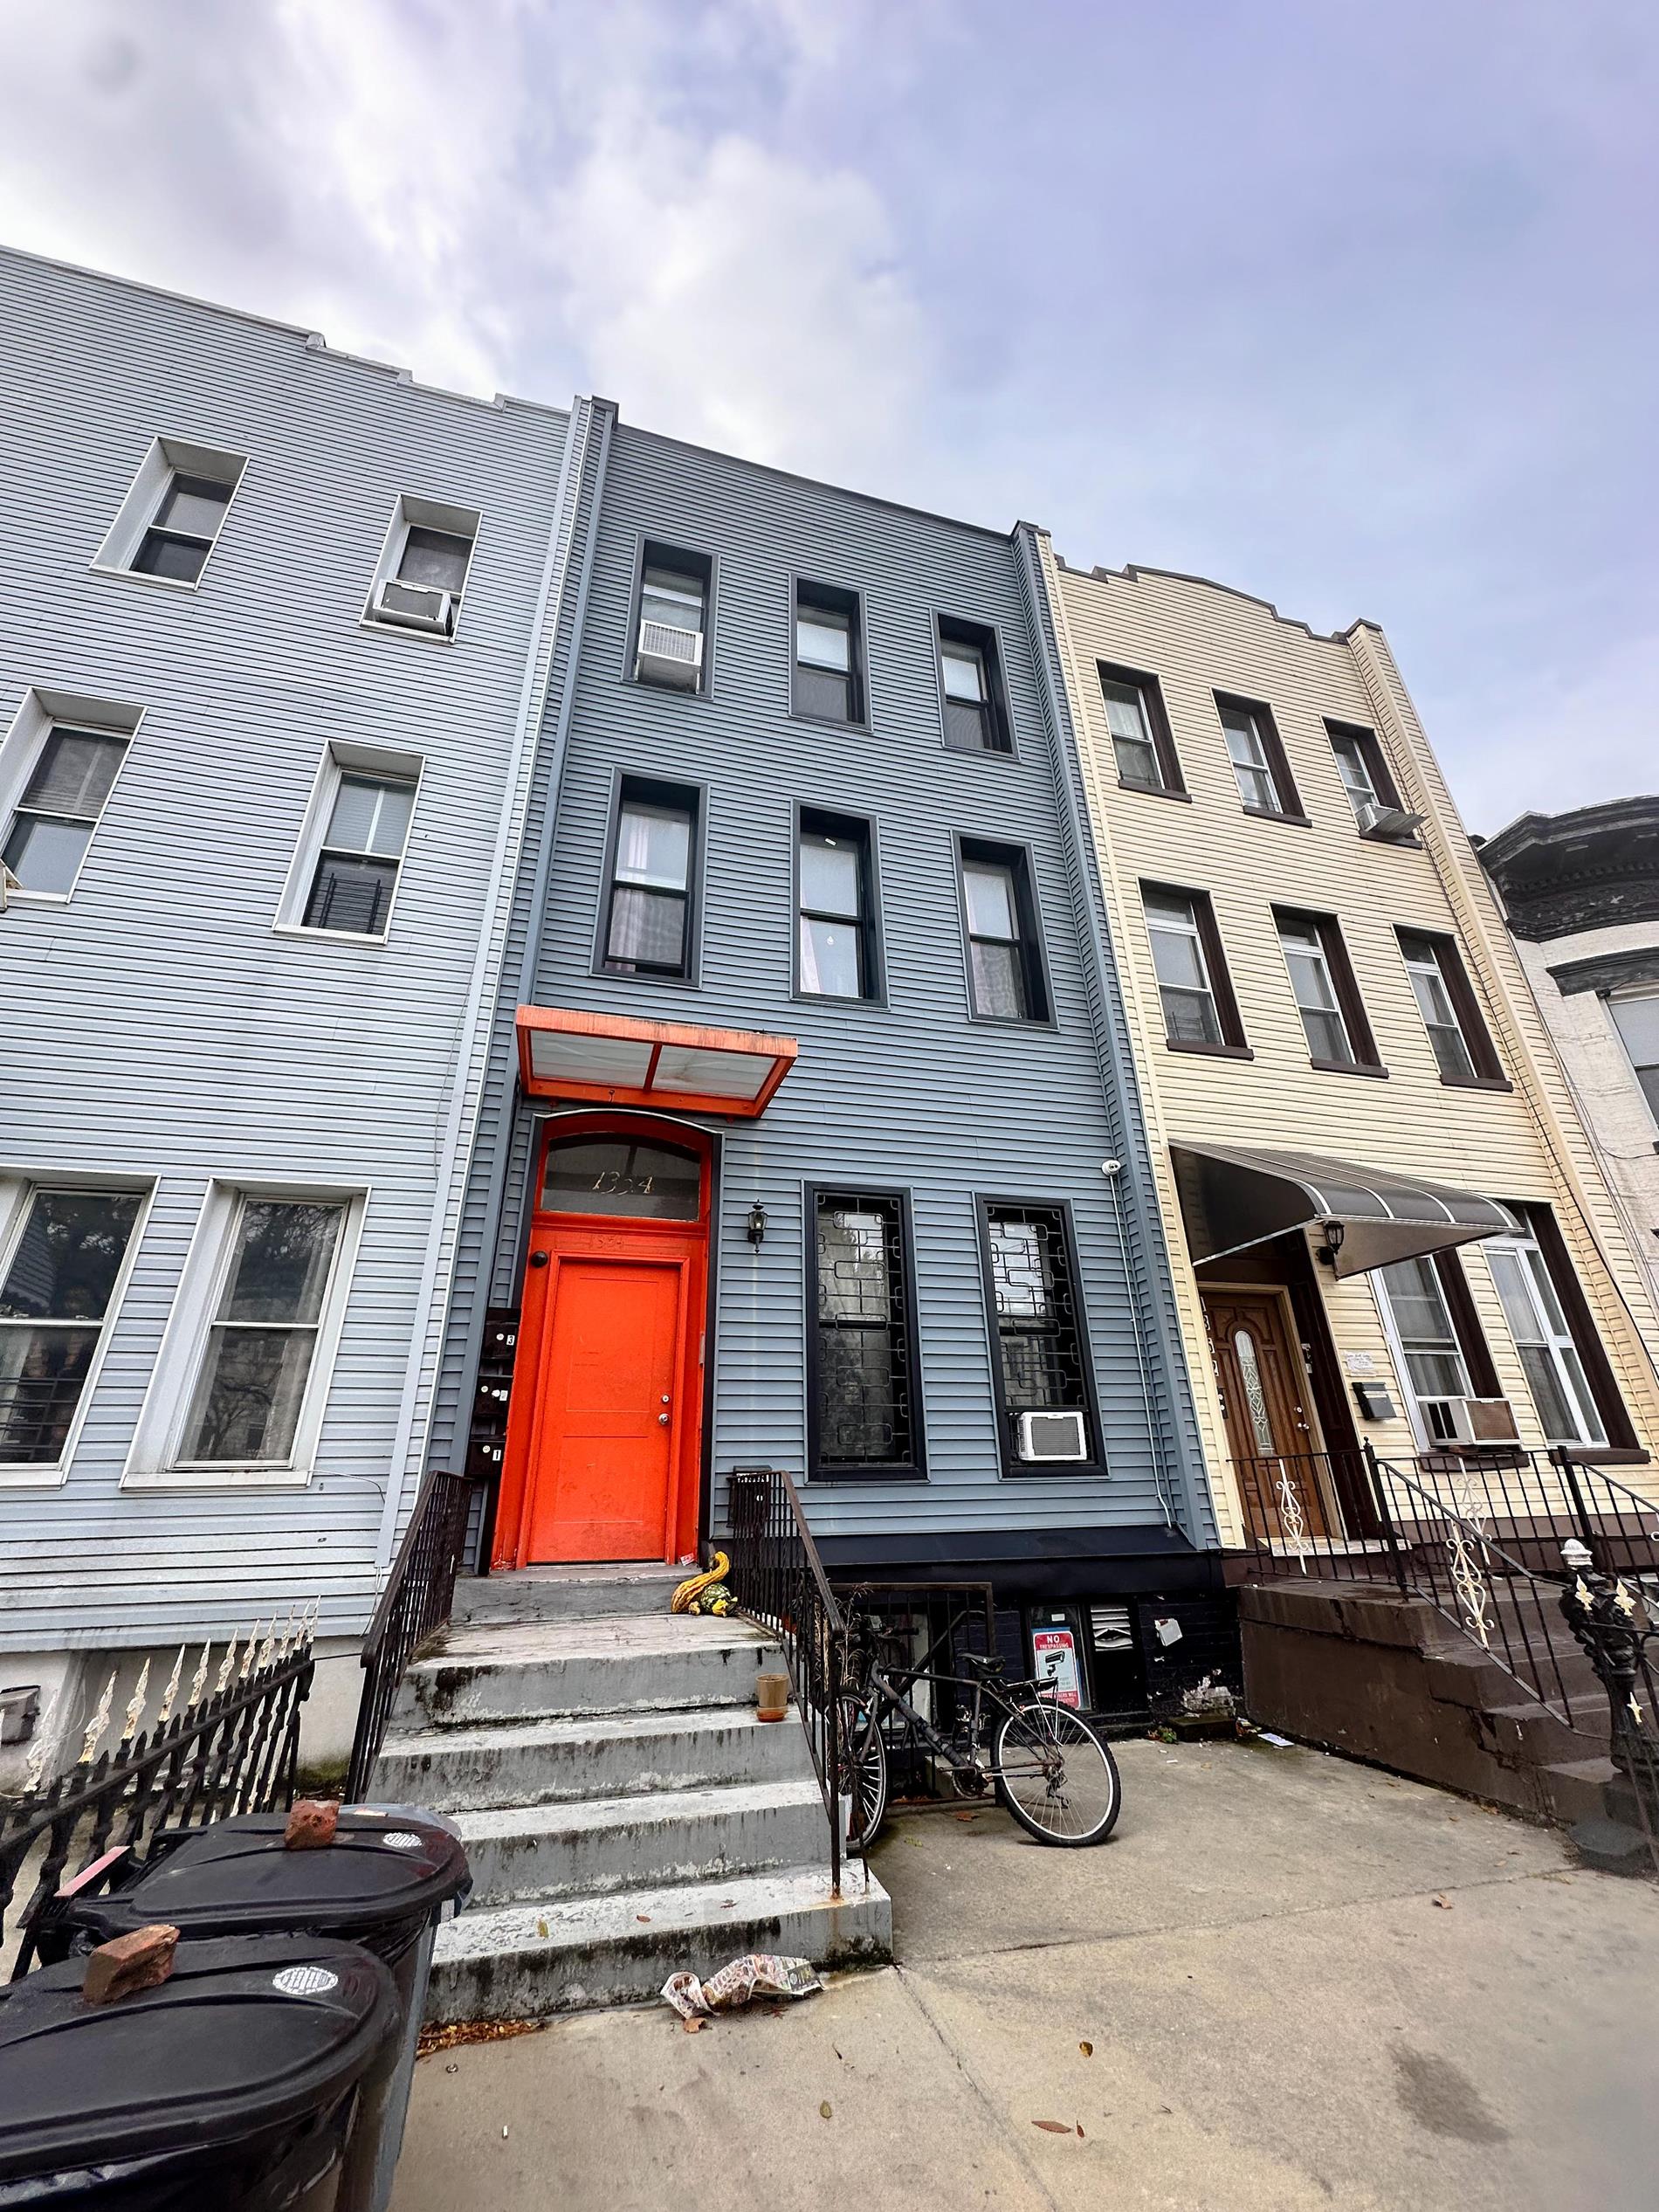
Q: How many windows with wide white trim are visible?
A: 6